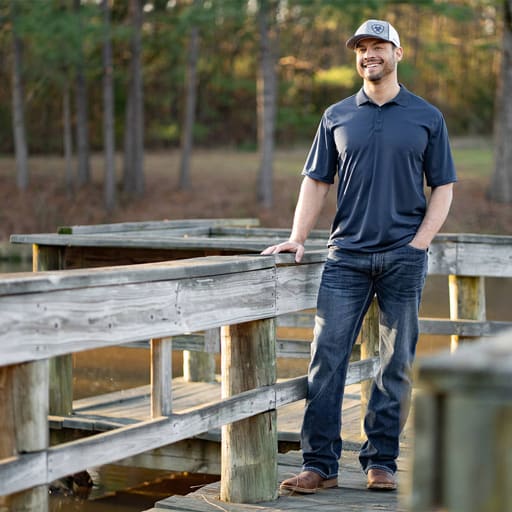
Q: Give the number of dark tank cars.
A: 0